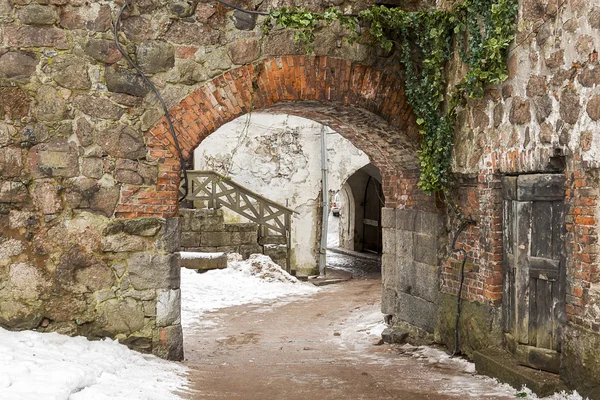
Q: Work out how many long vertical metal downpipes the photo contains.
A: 1